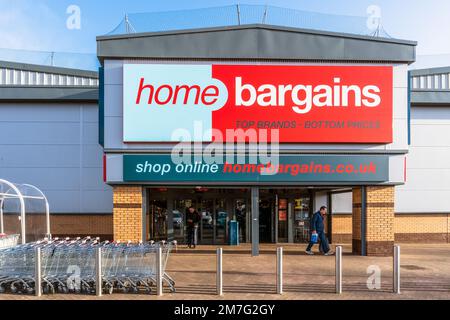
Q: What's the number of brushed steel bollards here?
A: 7